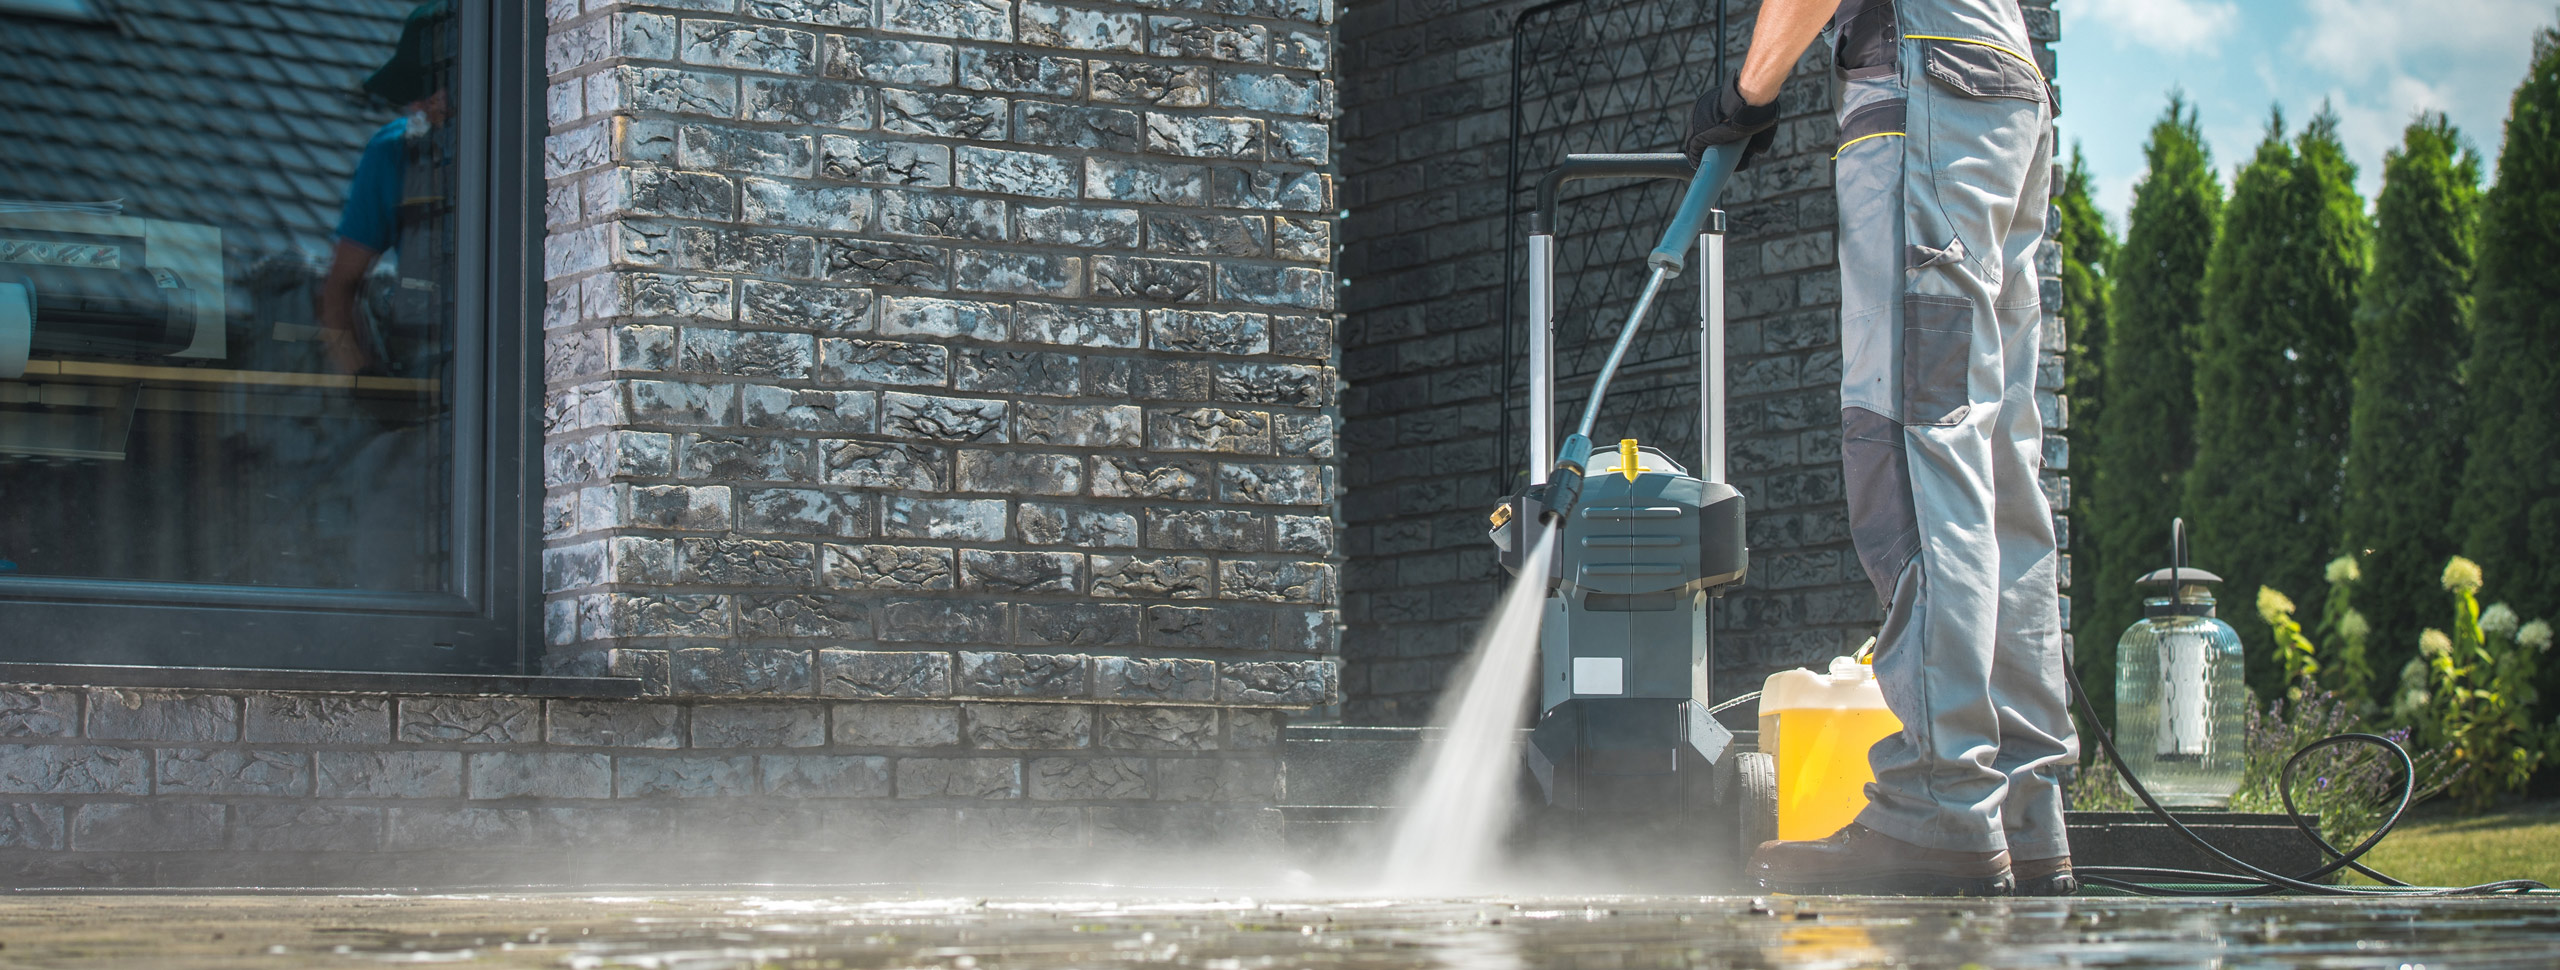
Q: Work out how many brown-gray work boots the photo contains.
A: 2